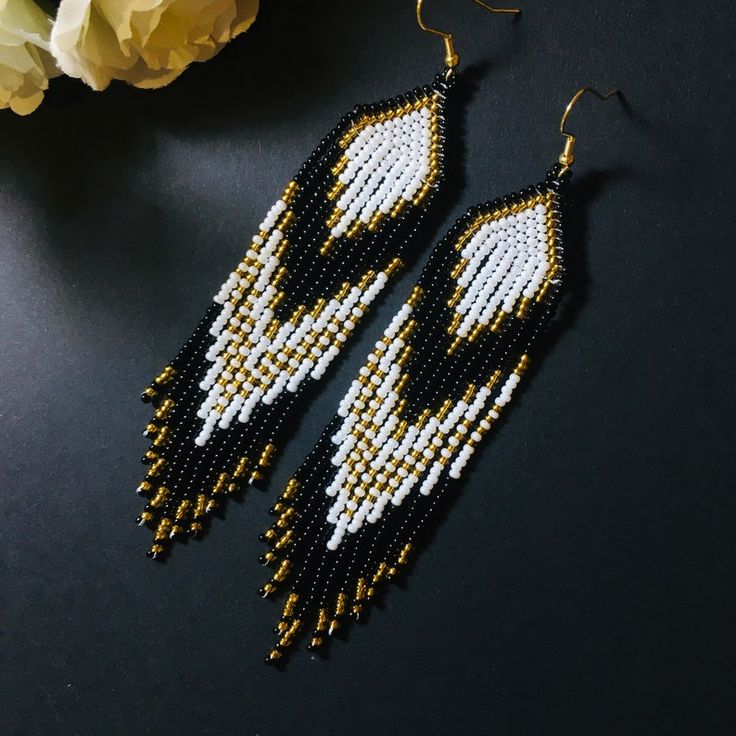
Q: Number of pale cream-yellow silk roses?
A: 2